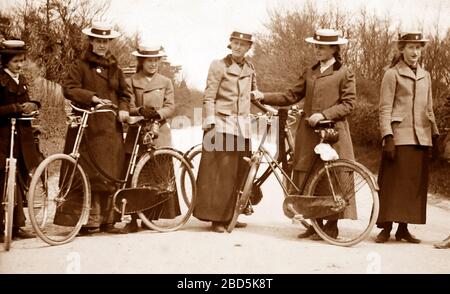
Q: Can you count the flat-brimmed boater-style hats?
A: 6